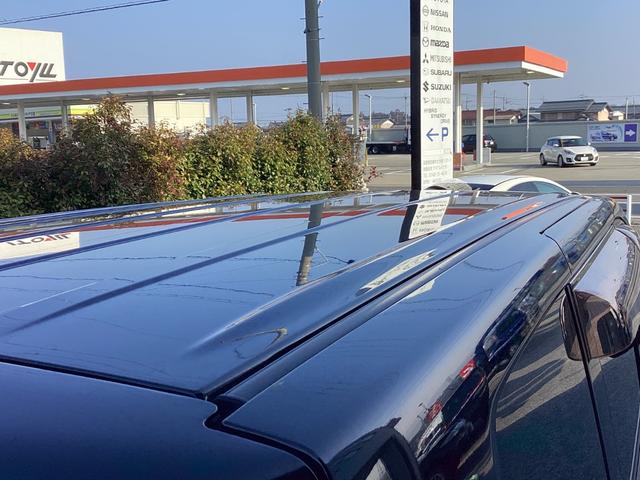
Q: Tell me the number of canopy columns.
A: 9